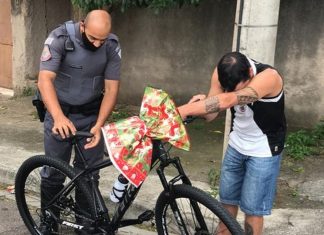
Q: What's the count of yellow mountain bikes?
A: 0